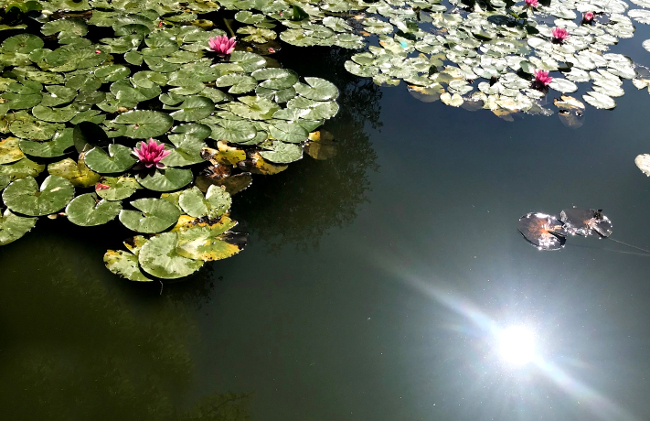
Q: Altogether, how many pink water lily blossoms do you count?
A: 6